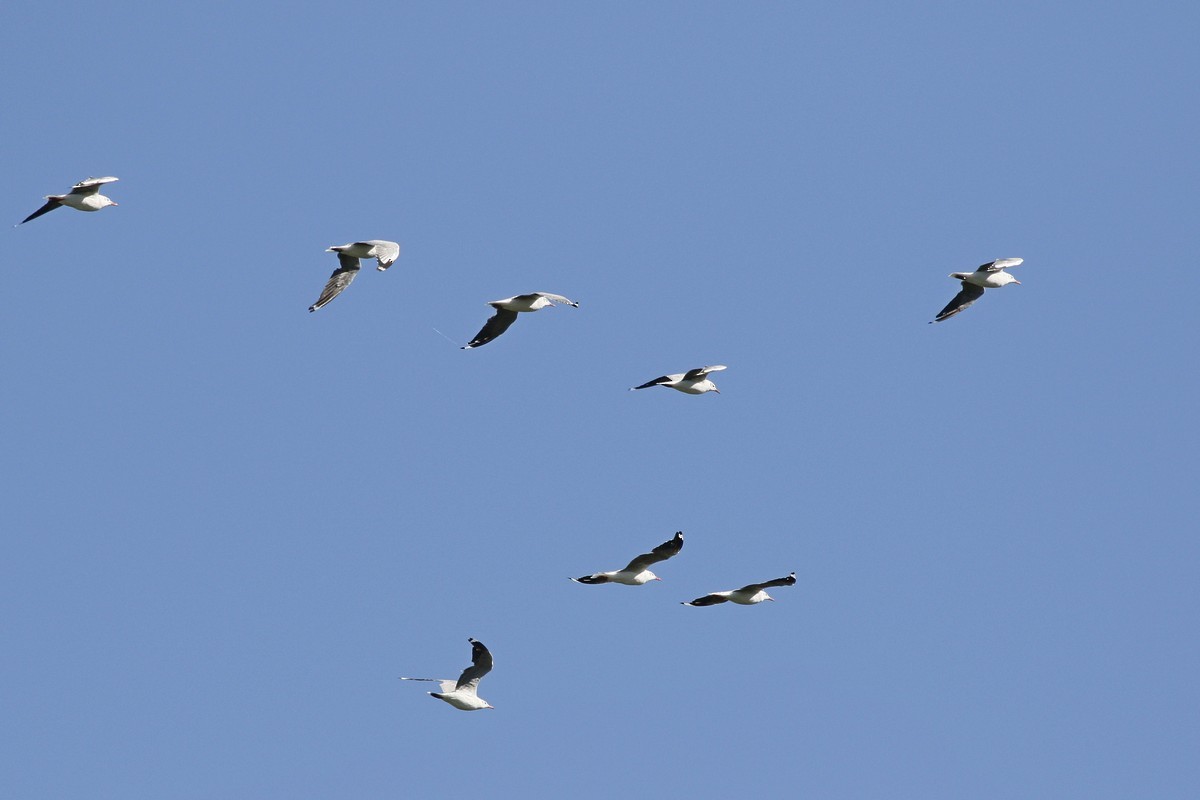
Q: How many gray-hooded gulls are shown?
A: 8